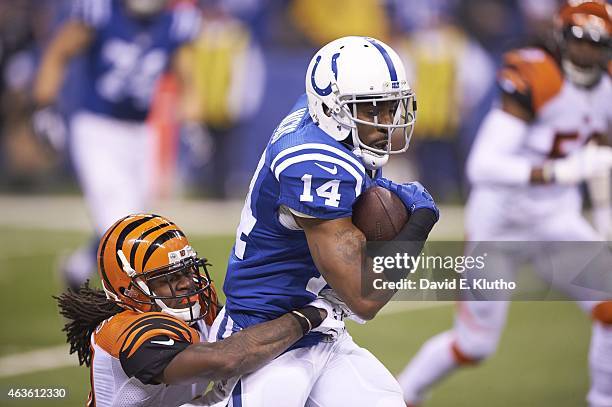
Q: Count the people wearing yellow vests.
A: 2